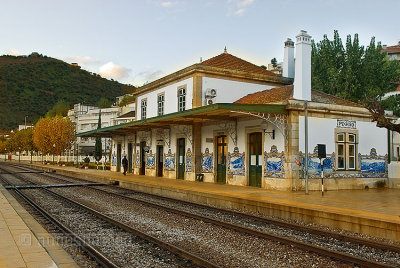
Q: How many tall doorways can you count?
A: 7